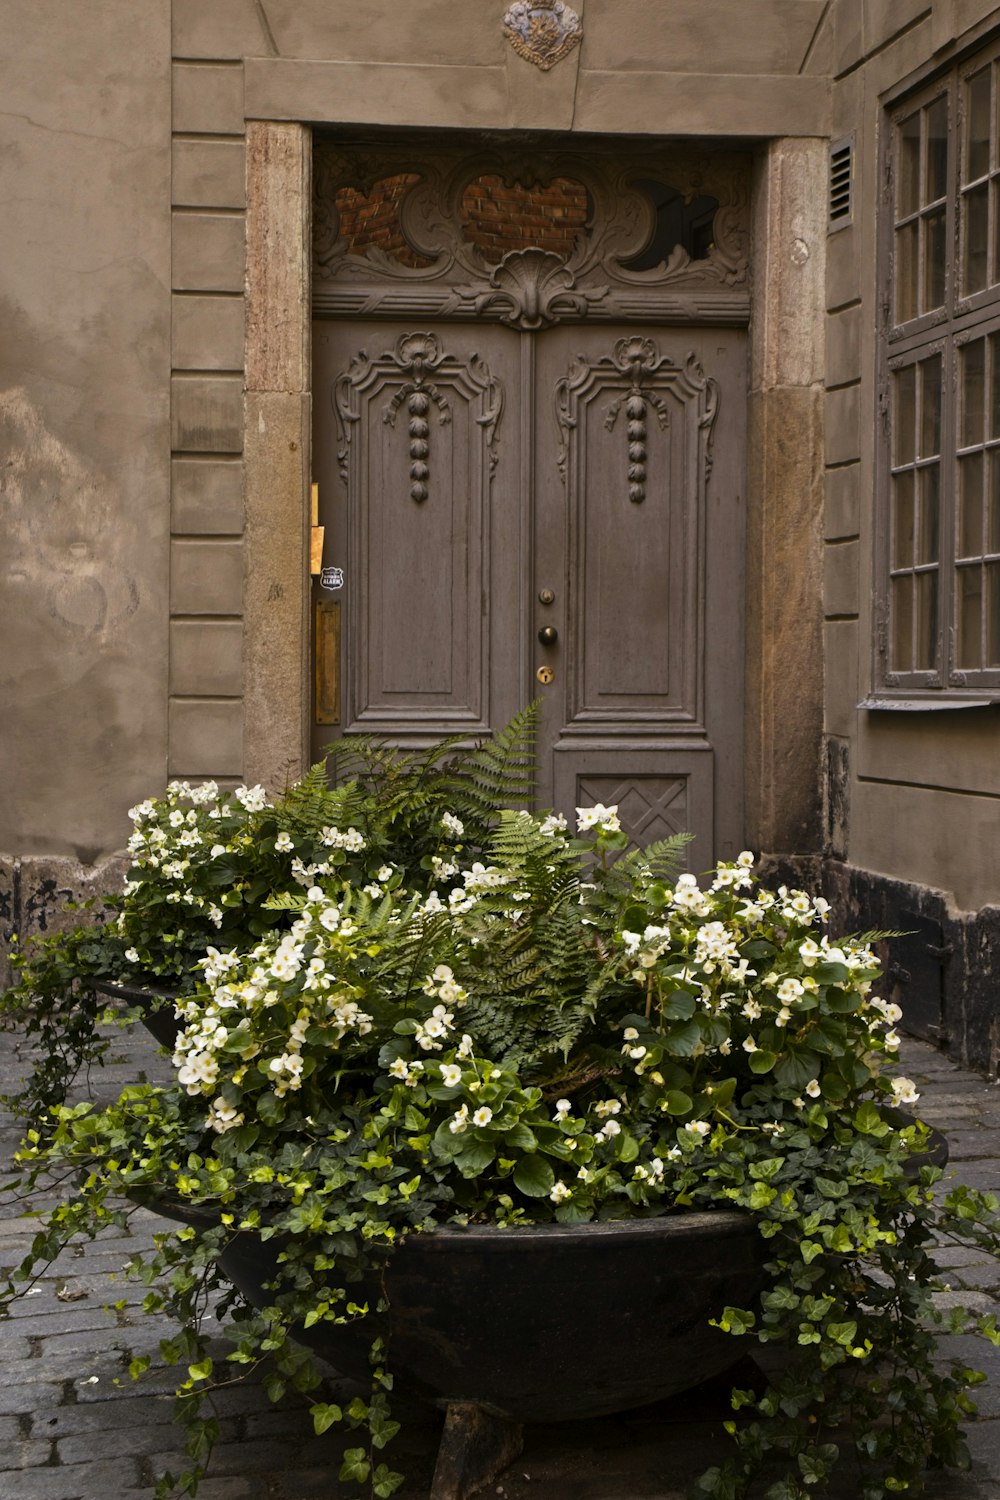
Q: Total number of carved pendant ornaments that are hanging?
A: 2